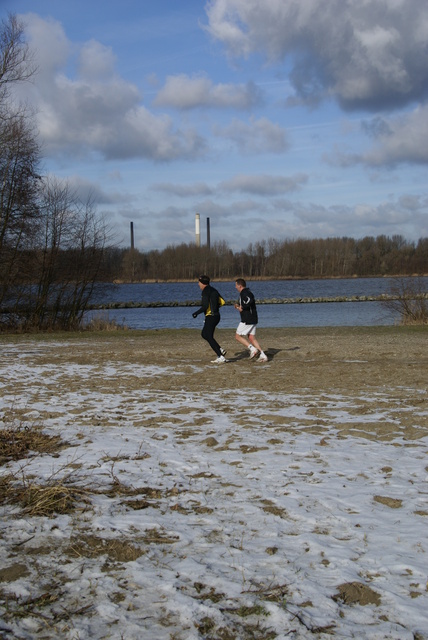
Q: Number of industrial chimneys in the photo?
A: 3